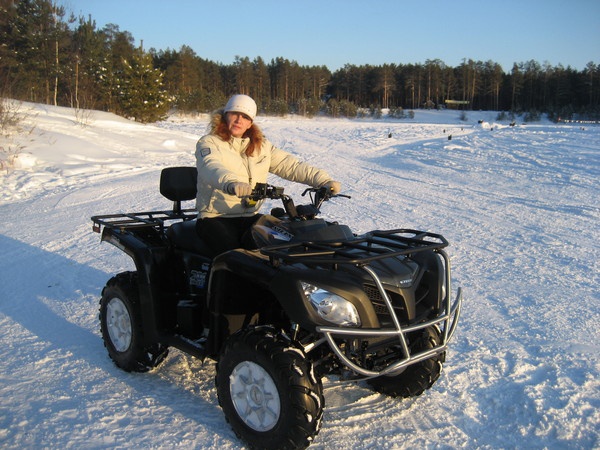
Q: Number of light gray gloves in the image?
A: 2